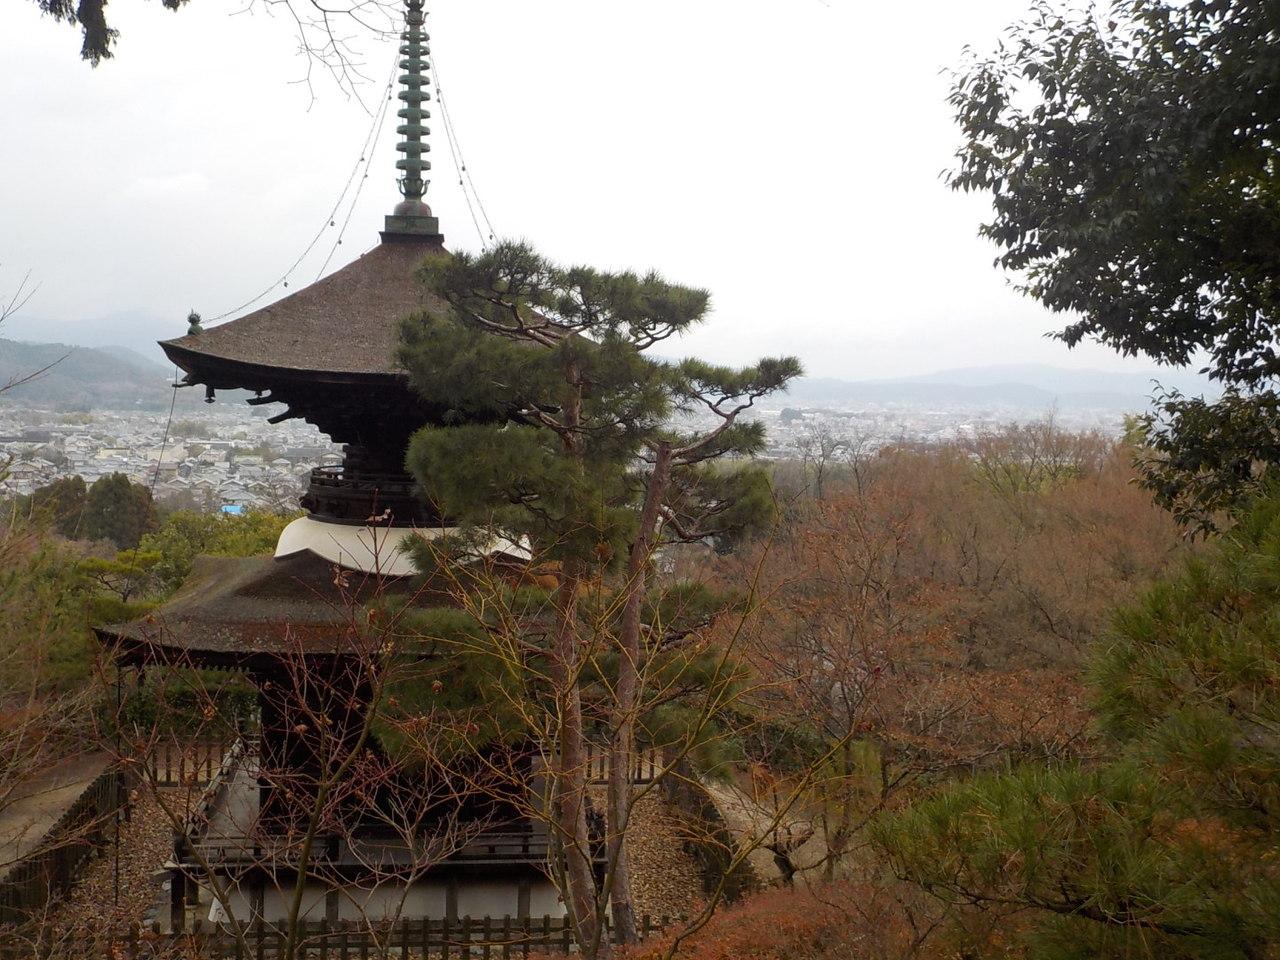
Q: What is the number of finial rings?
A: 9